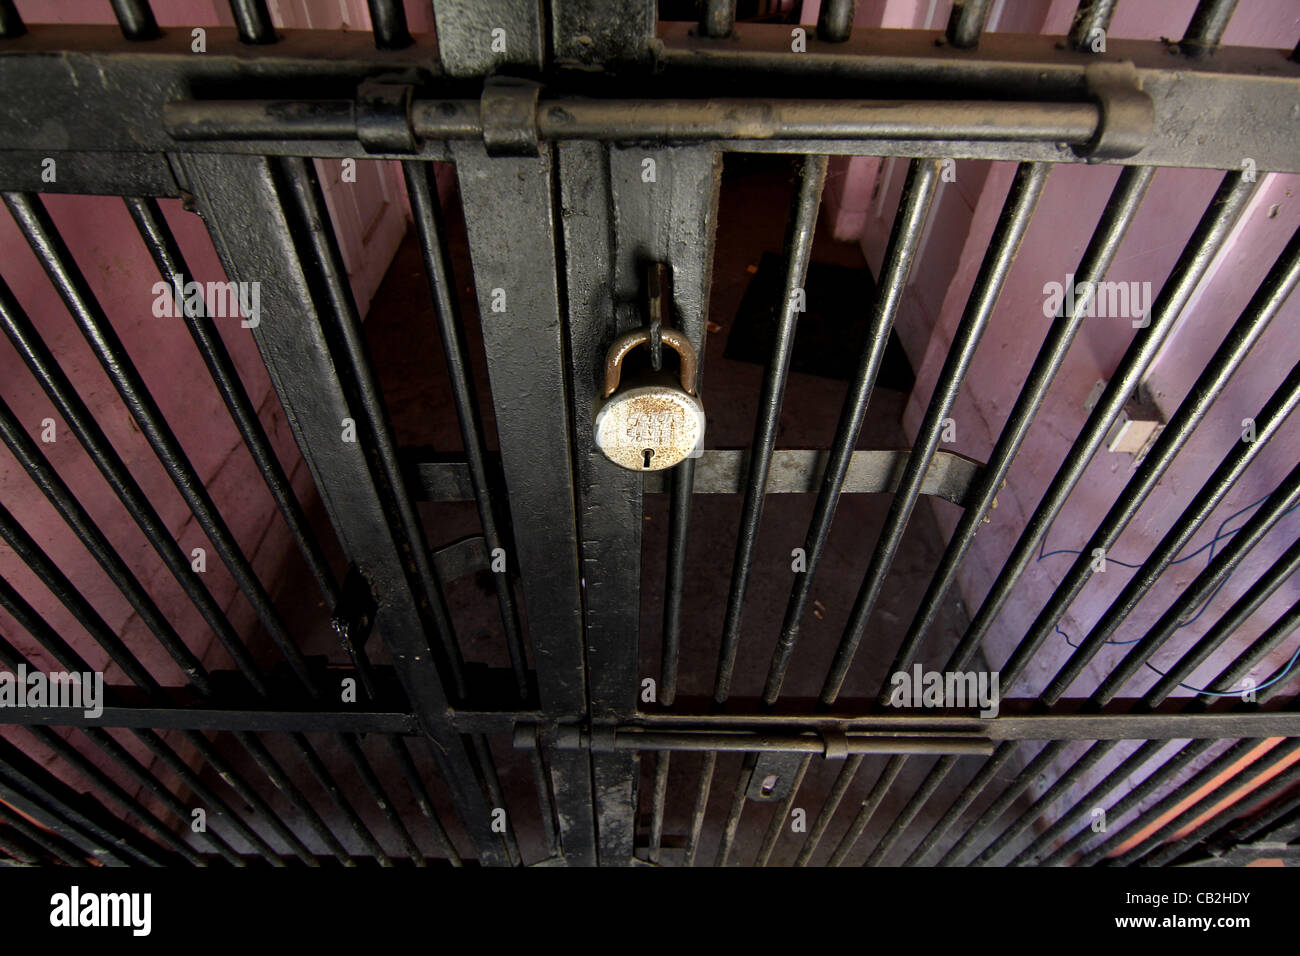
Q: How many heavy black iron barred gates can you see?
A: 2